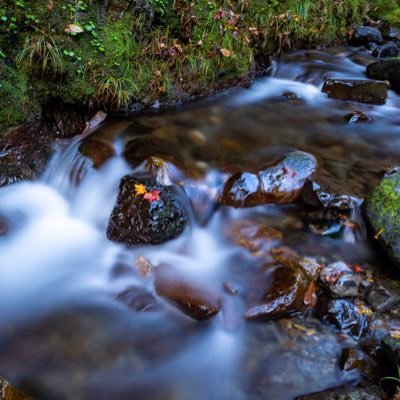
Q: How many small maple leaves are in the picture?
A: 2